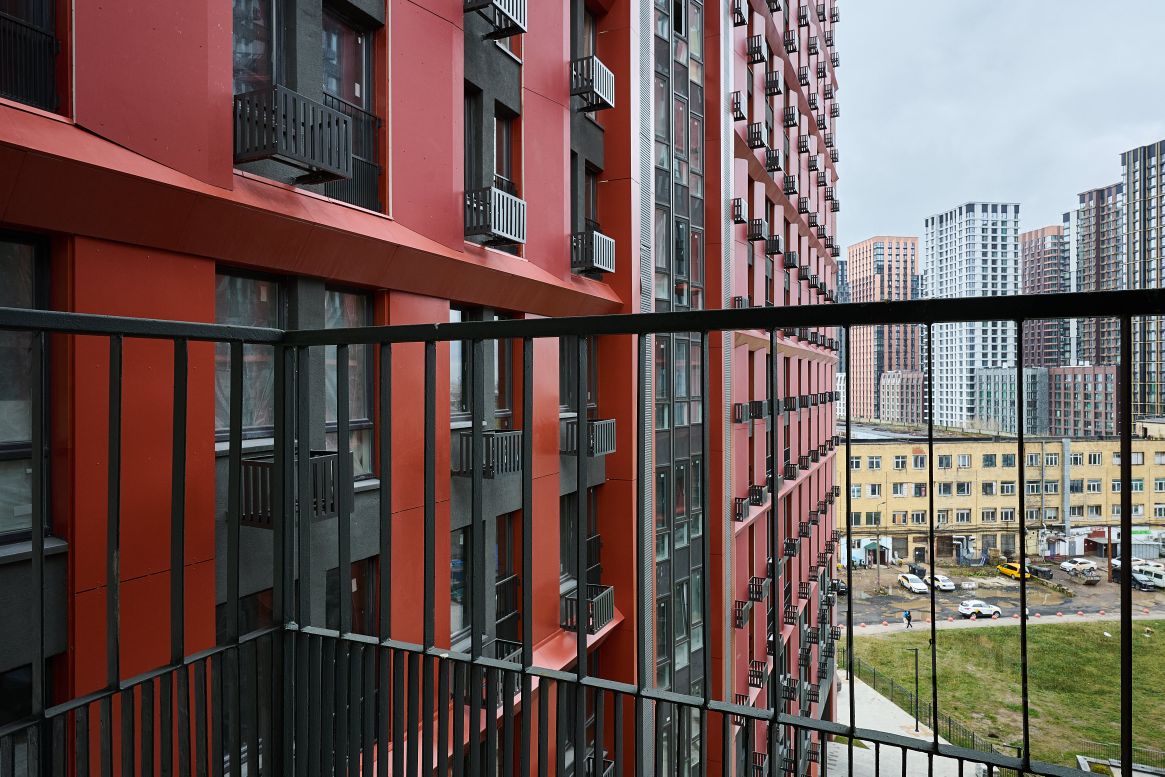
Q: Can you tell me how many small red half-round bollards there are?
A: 13